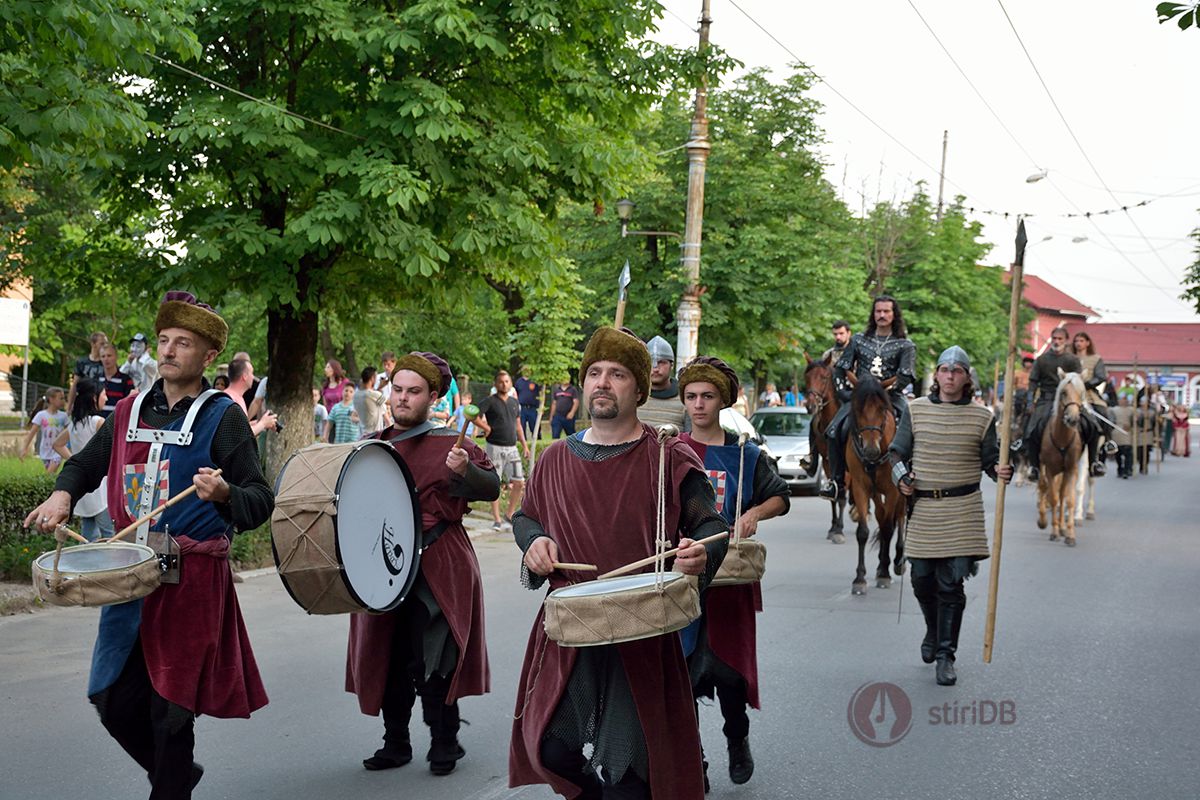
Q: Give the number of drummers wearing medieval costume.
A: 4